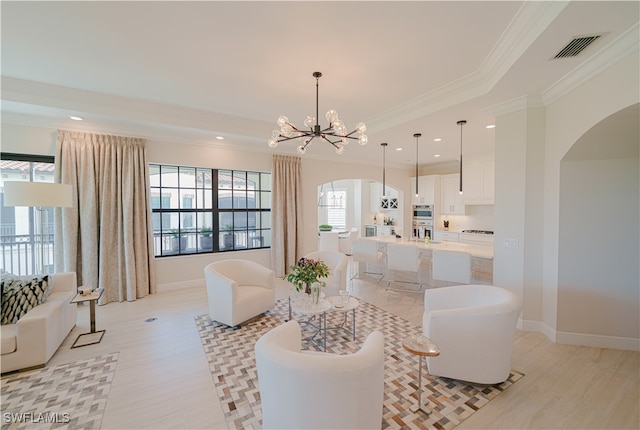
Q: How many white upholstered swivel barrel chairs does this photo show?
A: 4